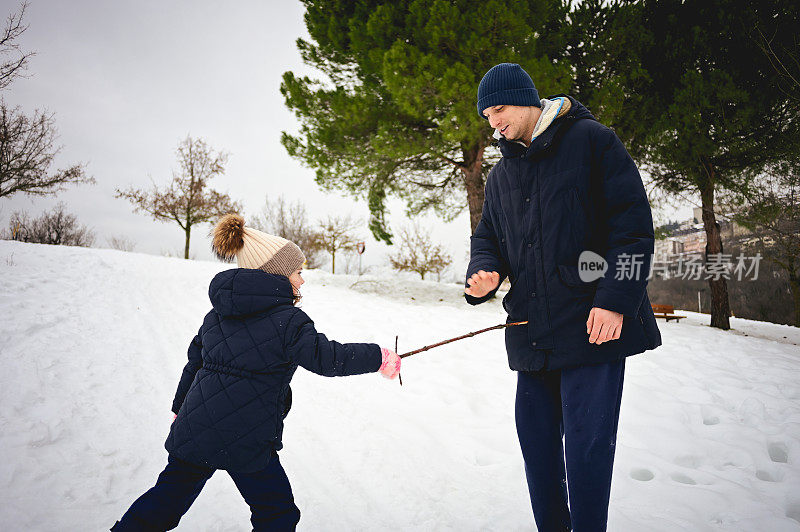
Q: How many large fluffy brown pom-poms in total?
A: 1